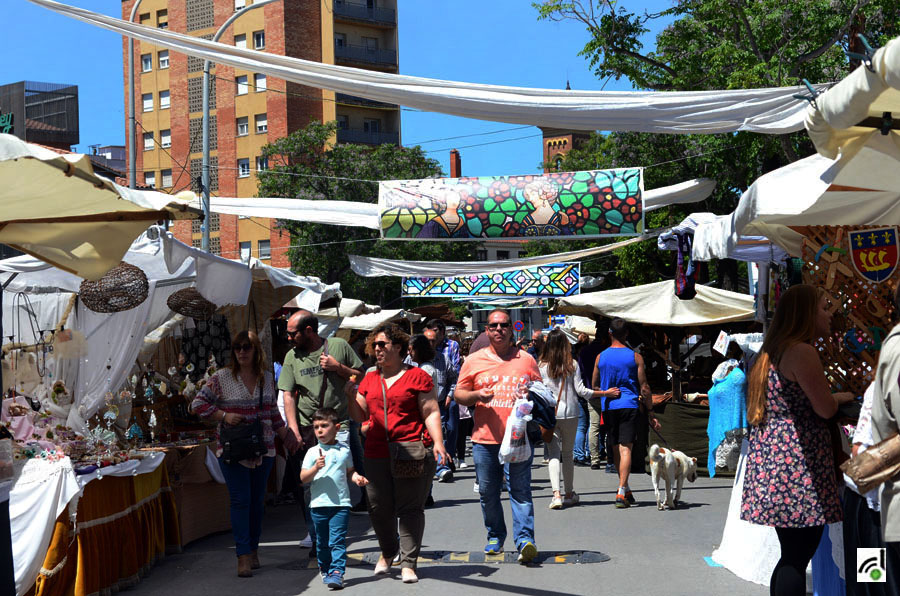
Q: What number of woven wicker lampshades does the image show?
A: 2